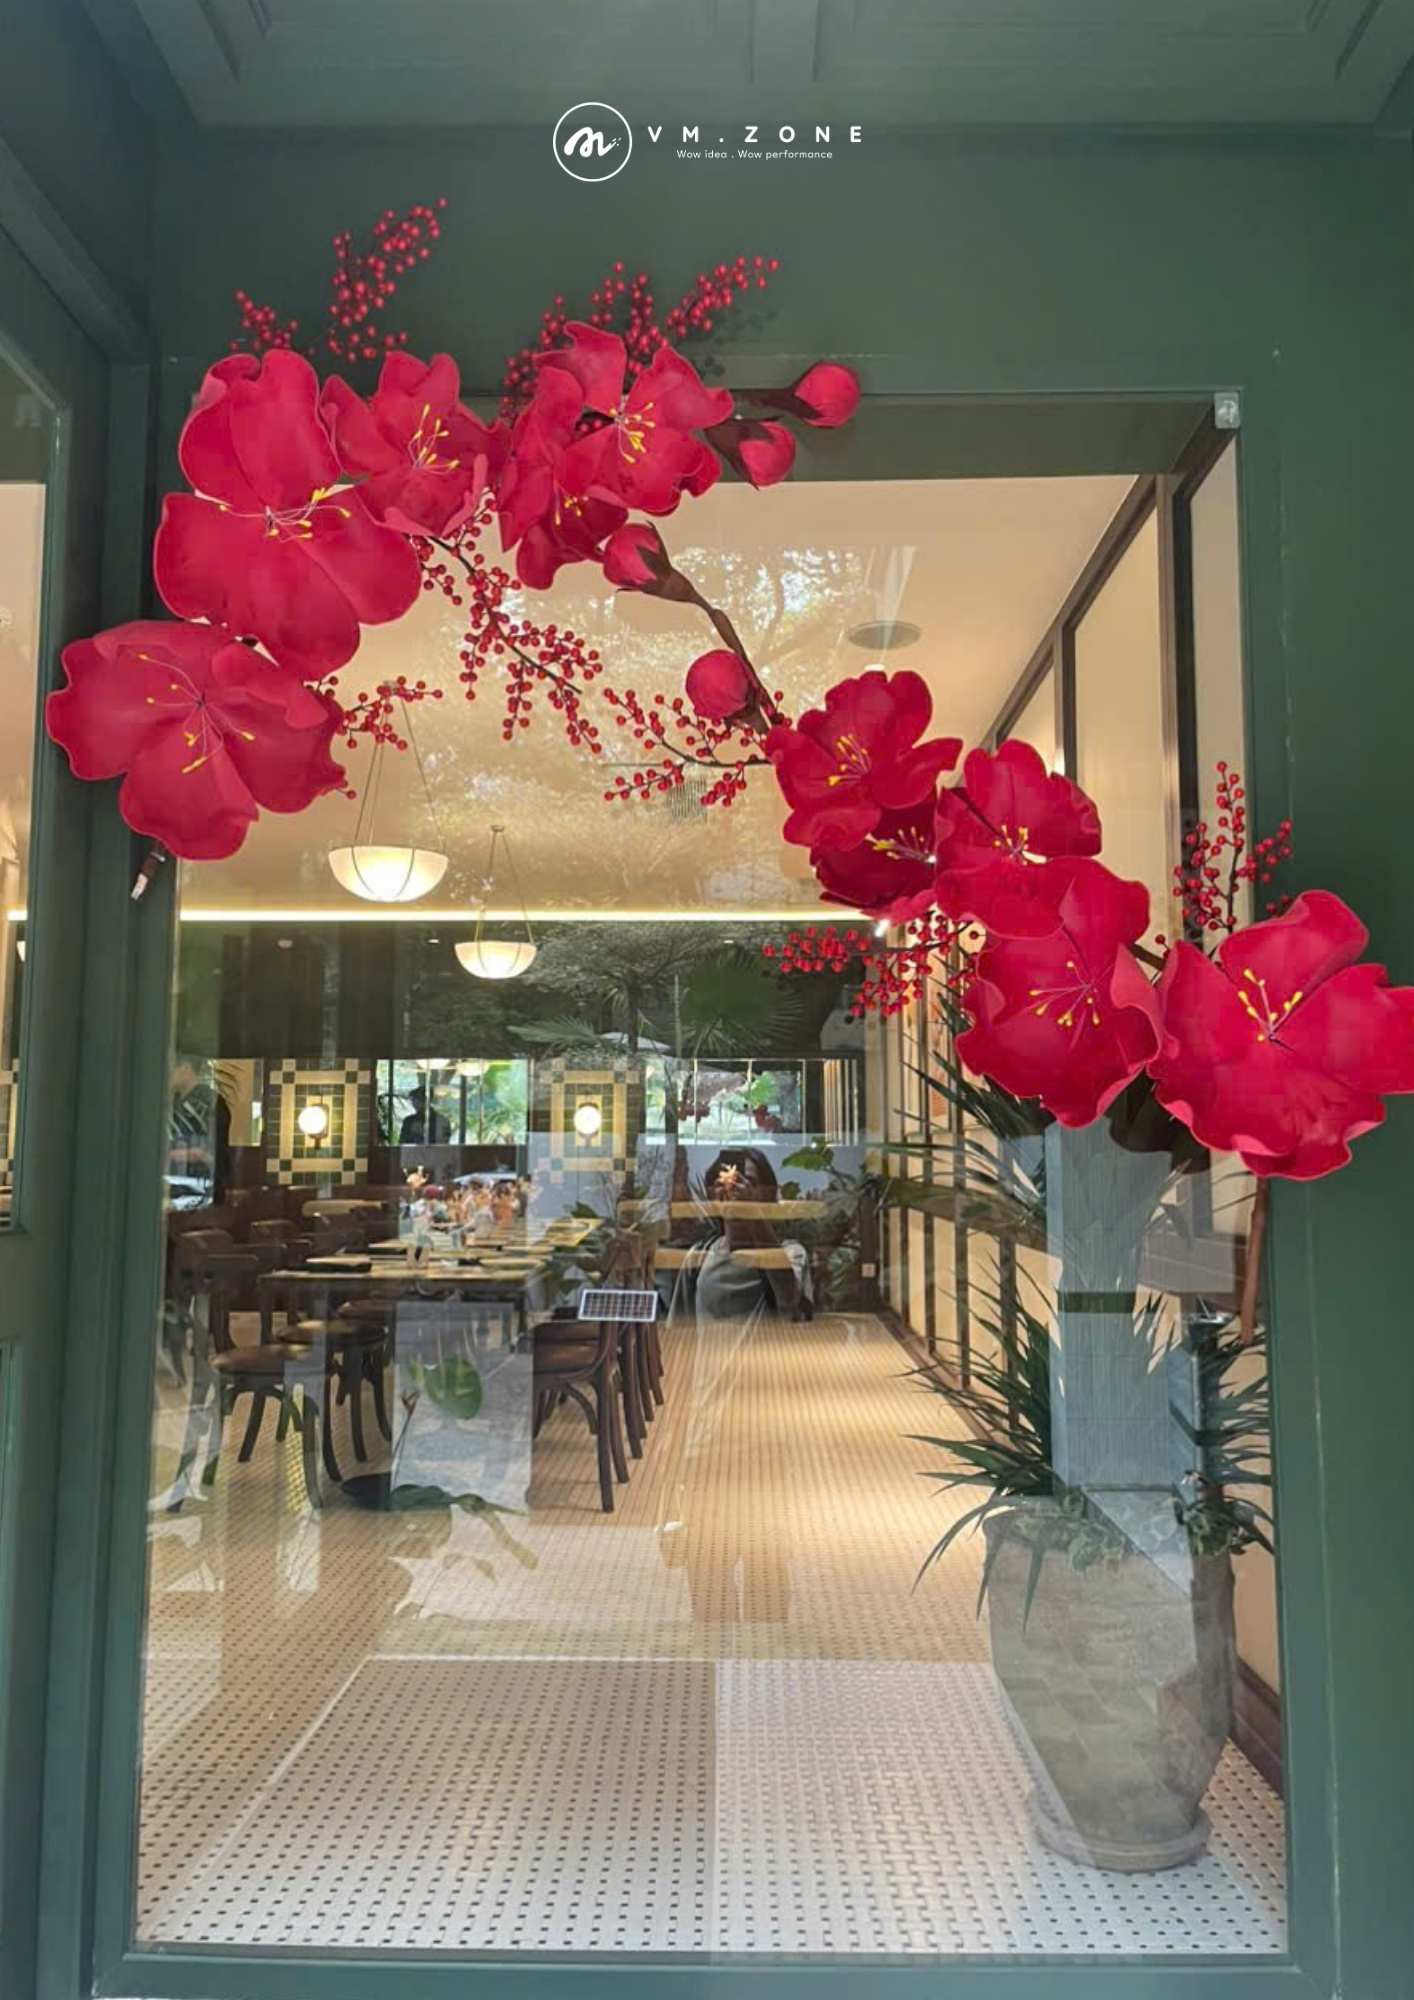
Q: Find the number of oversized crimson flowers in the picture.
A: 10